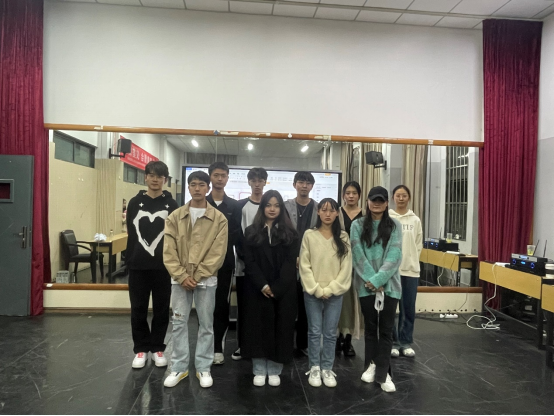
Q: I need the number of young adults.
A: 10